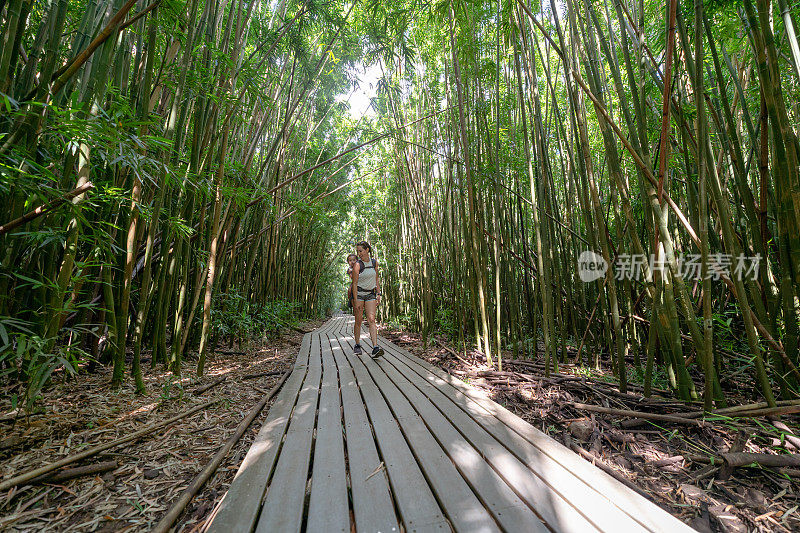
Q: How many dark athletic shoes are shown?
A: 2